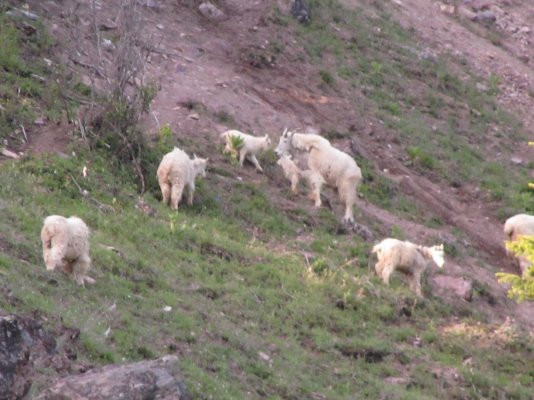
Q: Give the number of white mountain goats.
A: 7